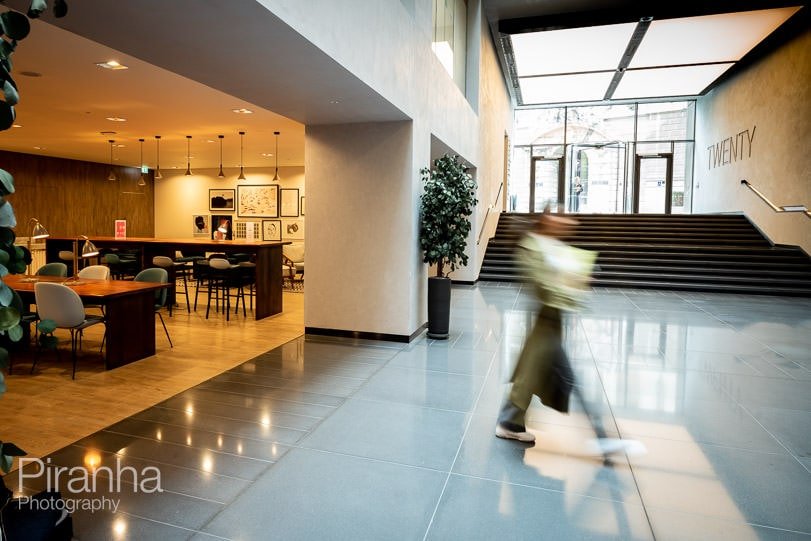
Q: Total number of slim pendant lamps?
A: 7